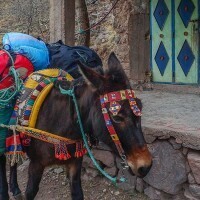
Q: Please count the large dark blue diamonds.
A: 4